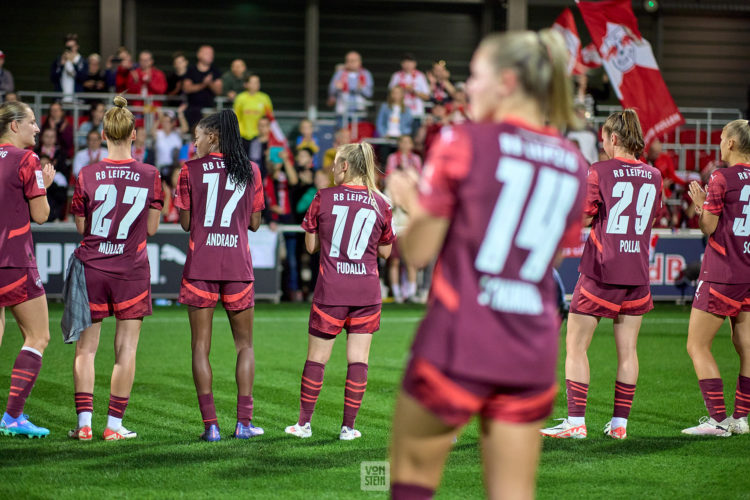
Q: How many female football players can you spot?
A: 7